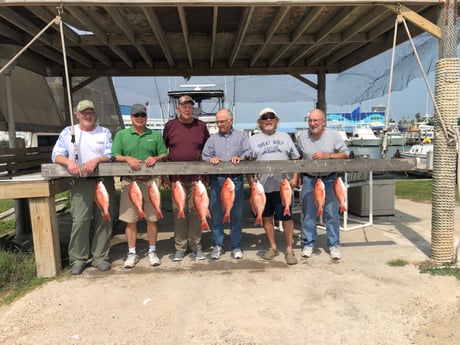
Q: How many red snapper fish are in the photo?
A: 10